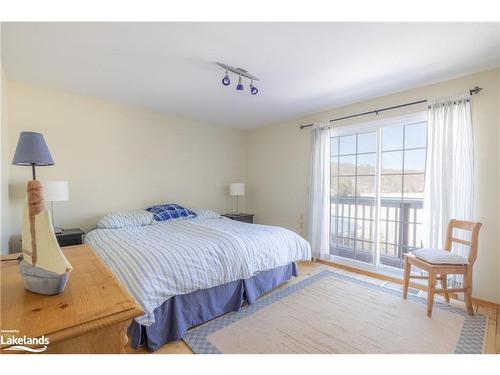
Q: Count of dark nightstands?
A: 2